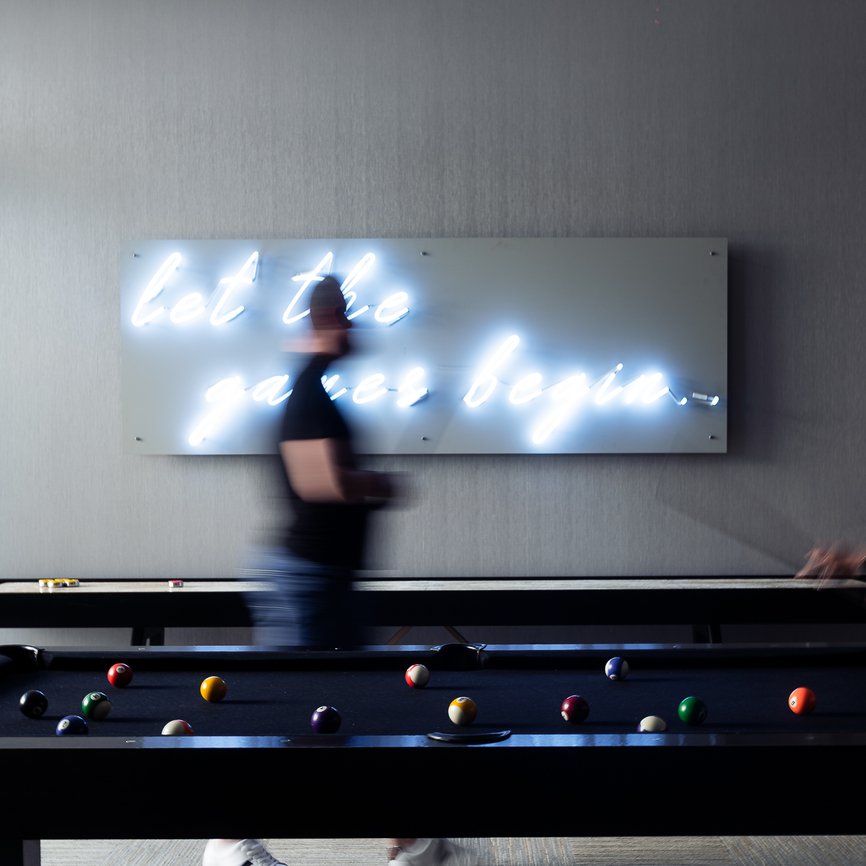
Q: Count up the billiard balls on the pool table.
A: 14